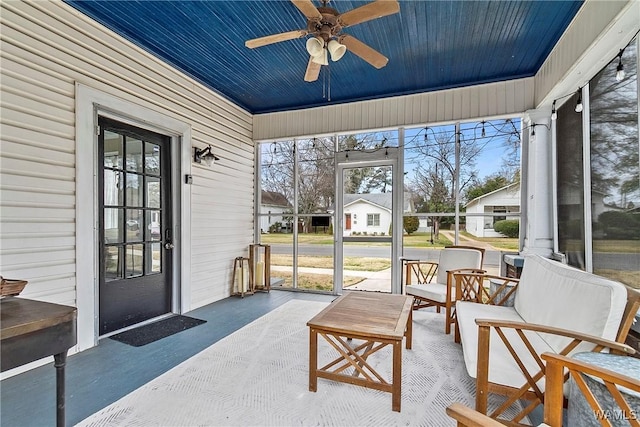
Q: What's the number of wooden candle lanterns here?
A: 2